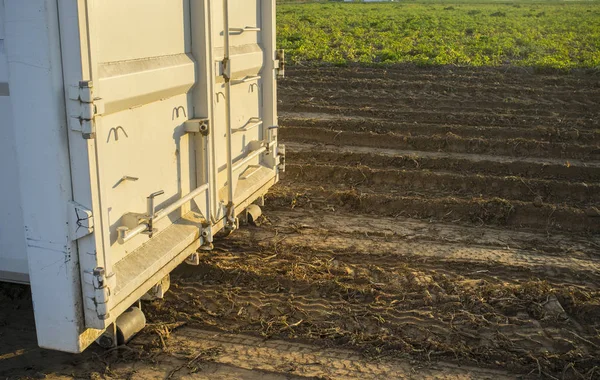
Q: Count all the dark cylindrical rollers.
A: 2